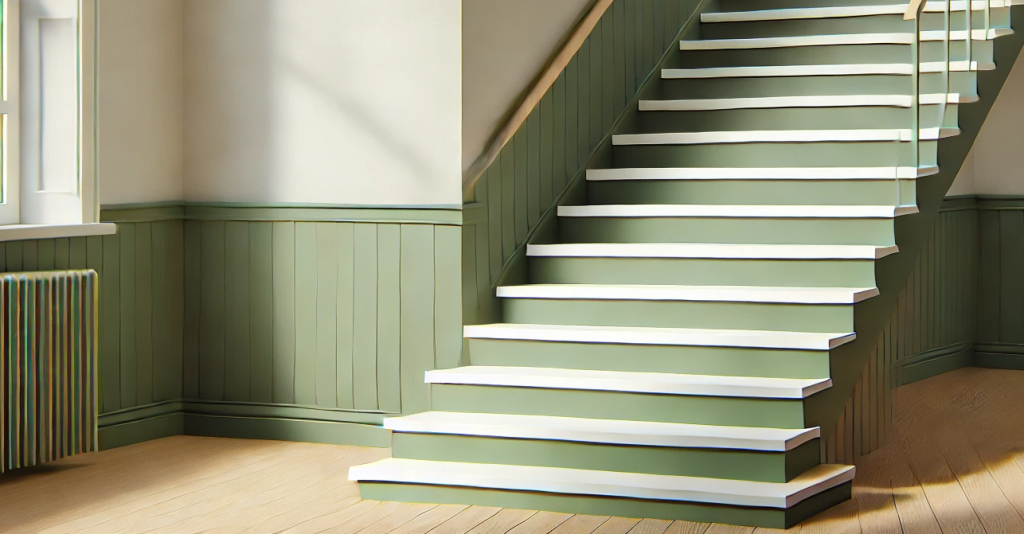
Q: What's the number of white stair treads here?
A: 13